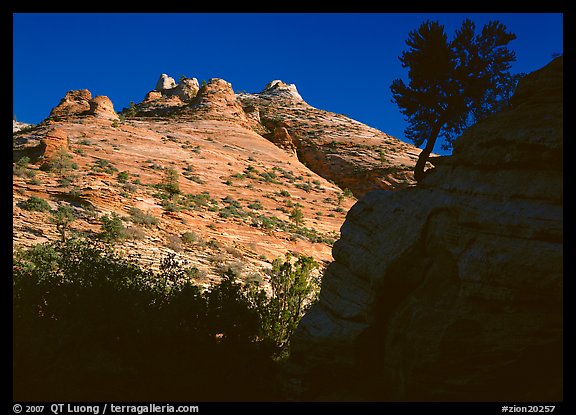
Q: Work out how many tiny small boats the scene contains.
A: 0